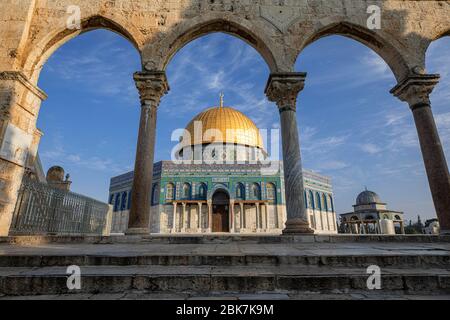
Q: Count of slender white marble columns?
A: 8